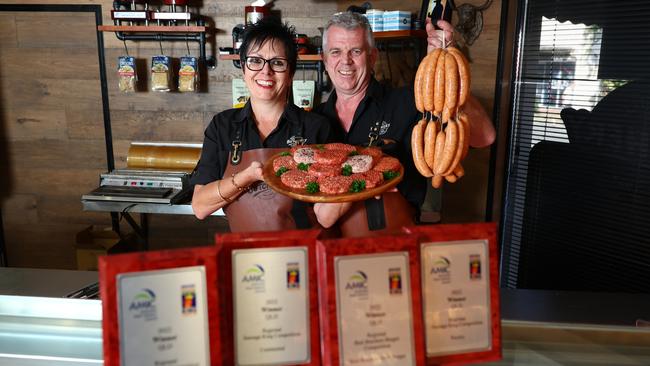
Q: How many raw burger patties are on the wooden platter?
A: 12